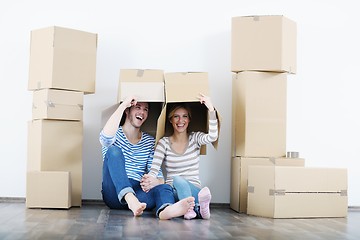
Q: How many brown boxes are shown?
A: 10